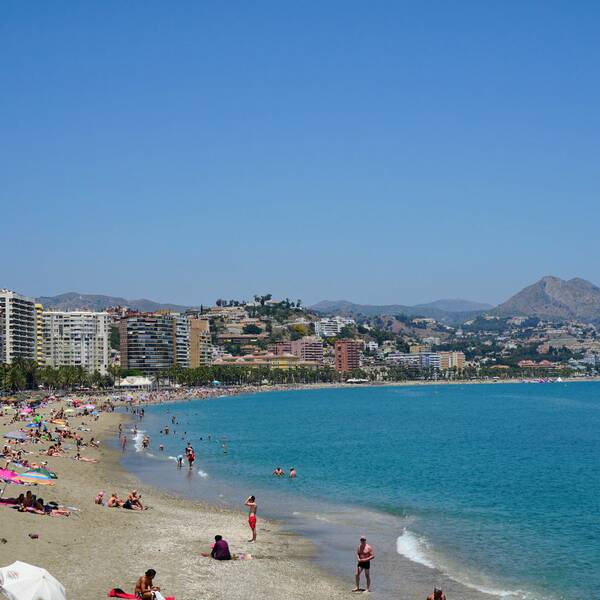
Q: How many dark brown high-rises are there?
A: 1